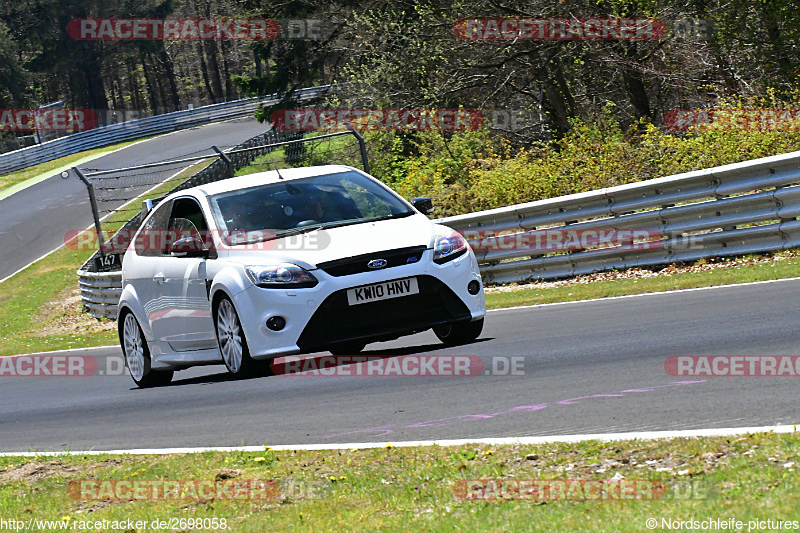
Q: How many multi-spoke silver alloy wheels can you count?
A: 2